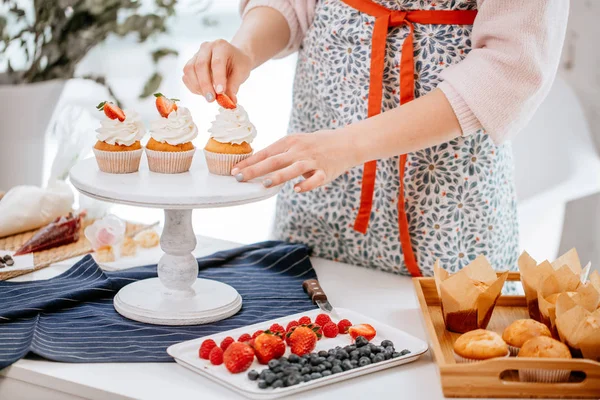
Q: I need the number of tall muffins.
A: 4